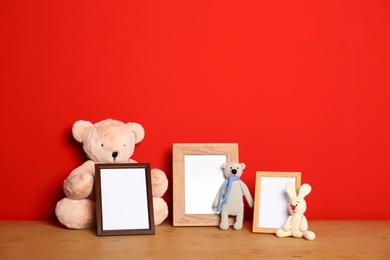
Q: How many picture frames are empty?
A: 3